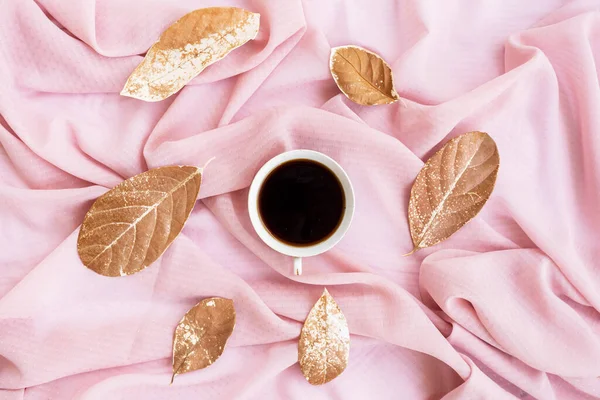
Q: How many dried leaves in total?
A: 6